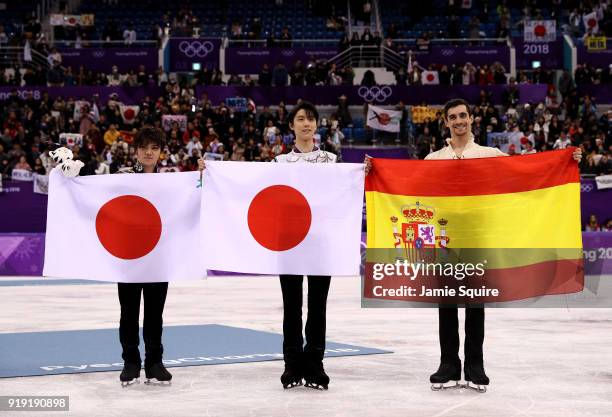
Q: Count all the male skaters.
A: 3